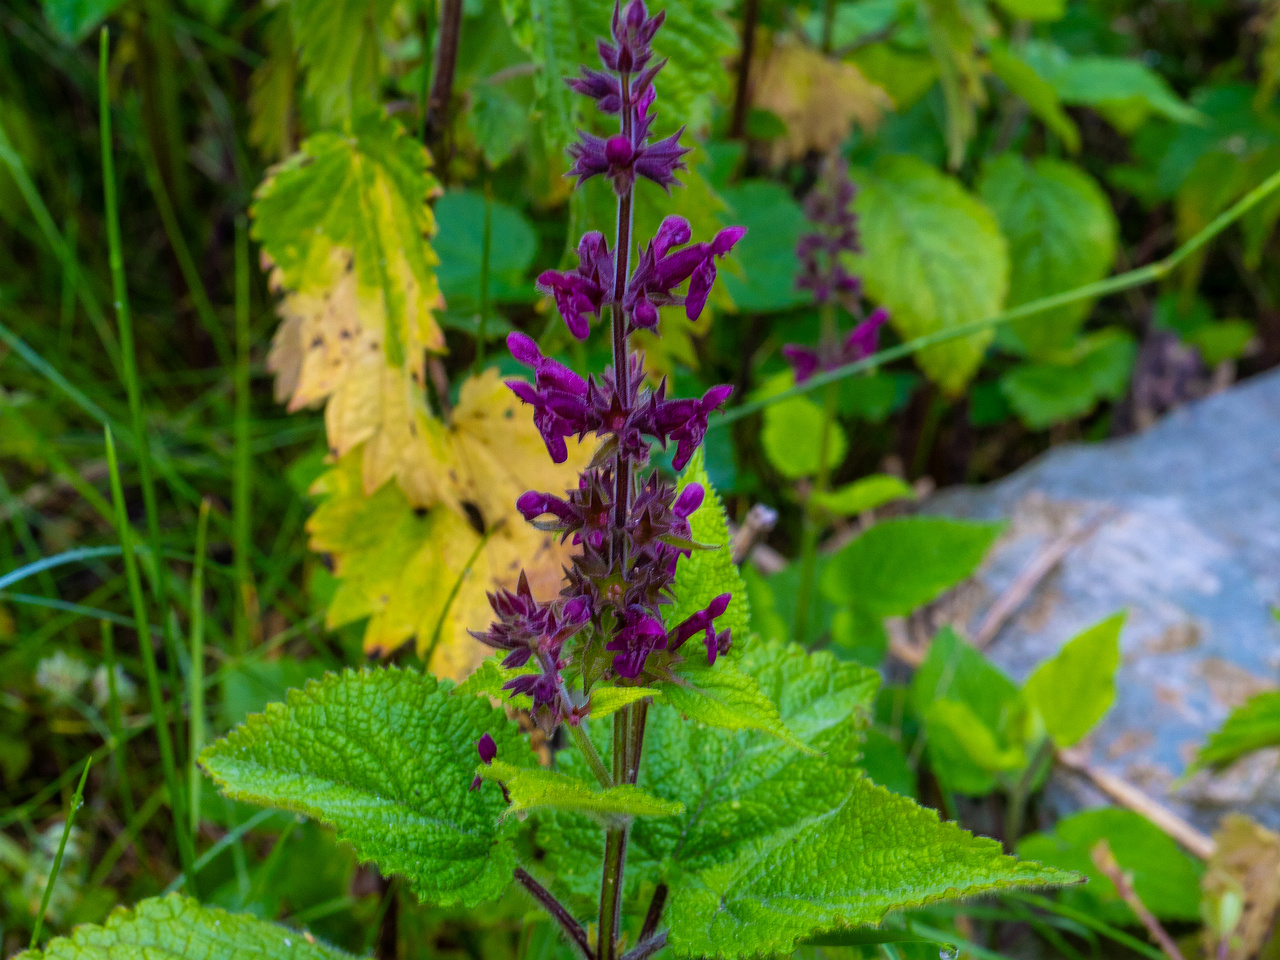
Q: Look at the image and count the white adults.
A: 0